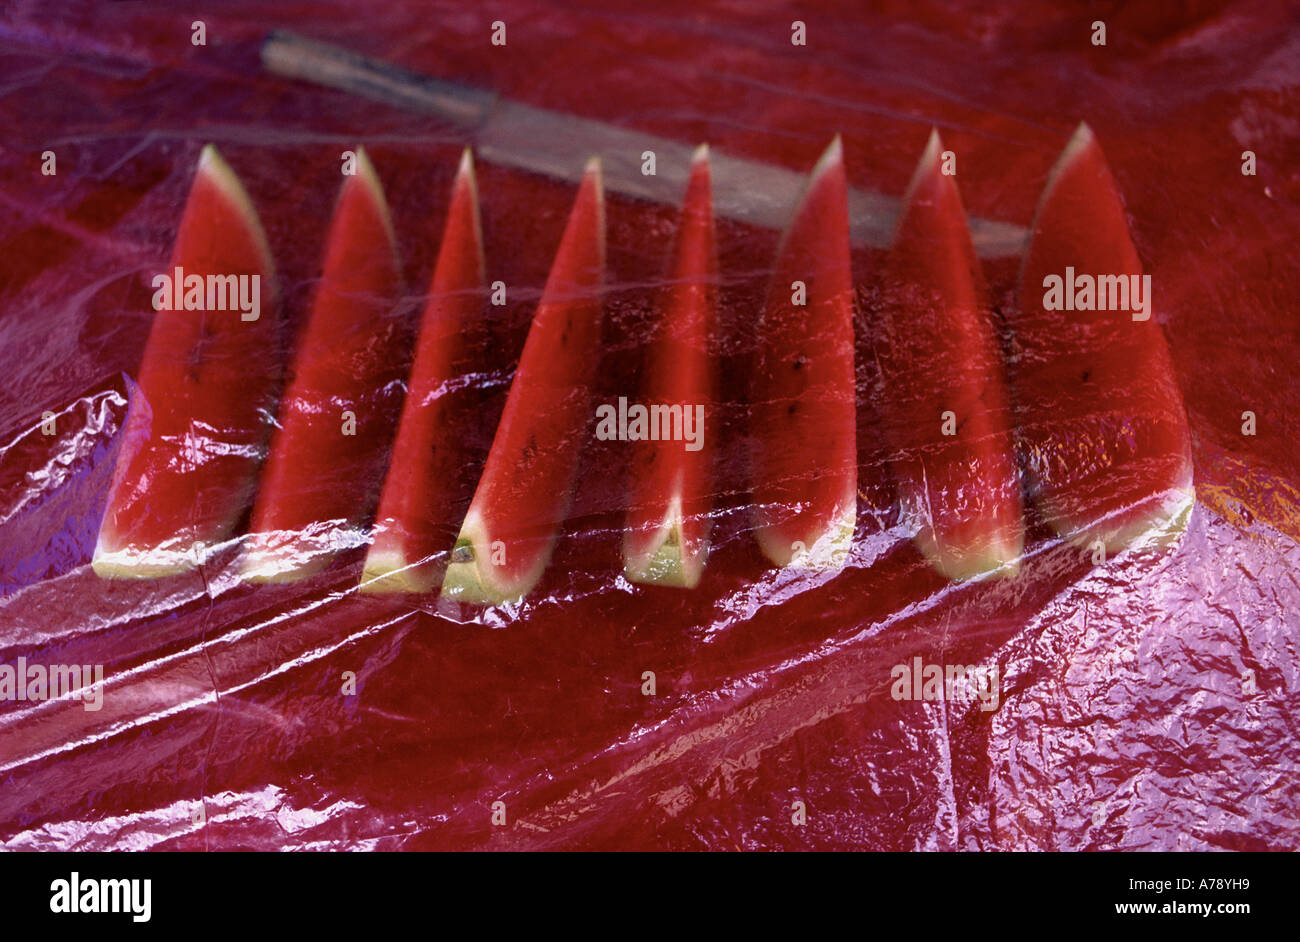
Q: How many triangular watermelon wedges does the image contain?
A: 8